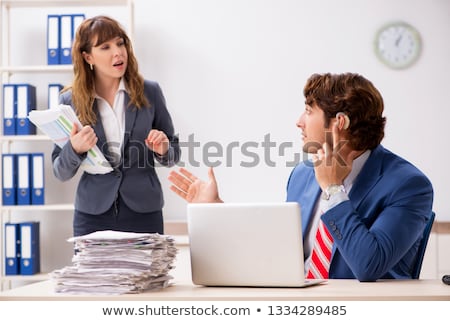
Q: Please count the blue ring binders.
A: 11